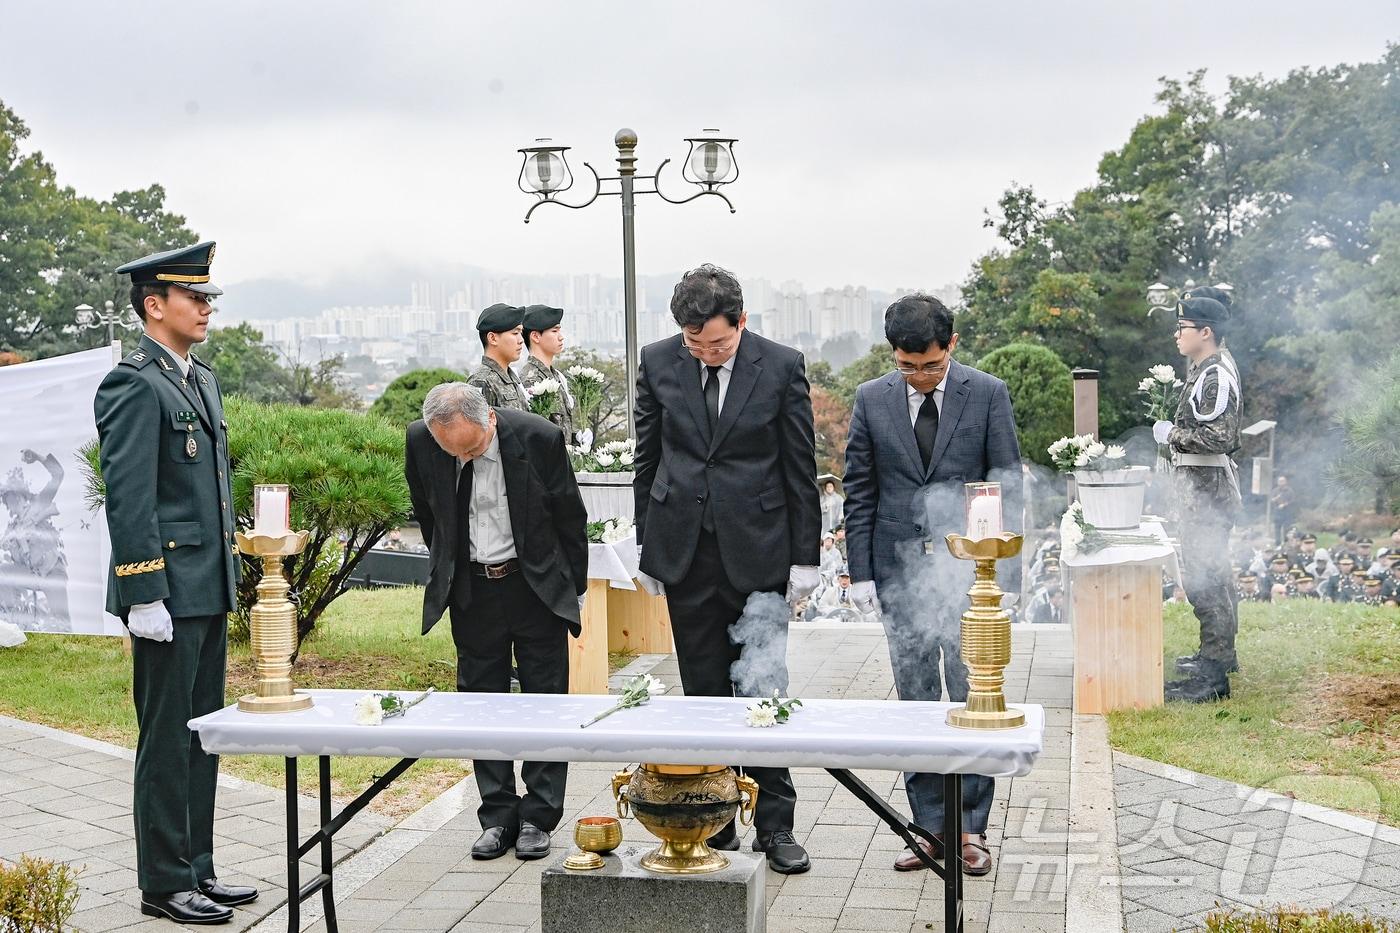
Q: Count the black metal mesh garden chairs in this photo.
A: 0